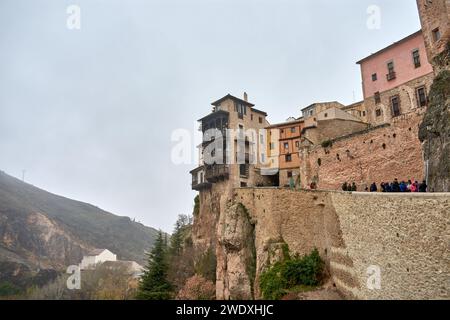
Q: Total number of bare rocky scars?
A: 1